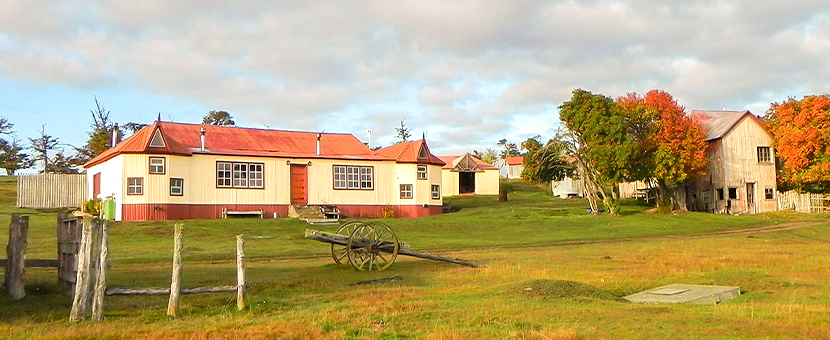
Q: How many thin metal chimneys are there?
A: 4